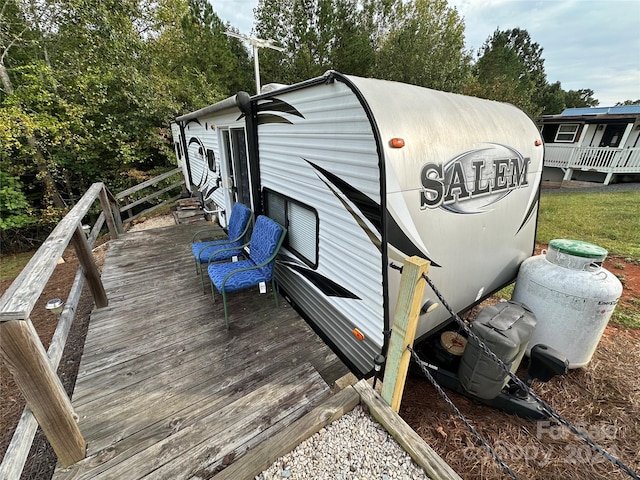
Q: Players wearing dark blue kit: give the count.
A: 0